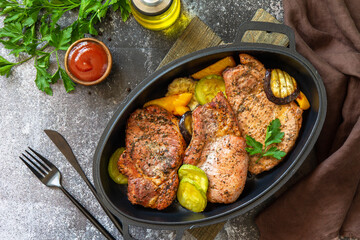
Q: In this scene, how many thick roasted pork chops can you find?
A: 3